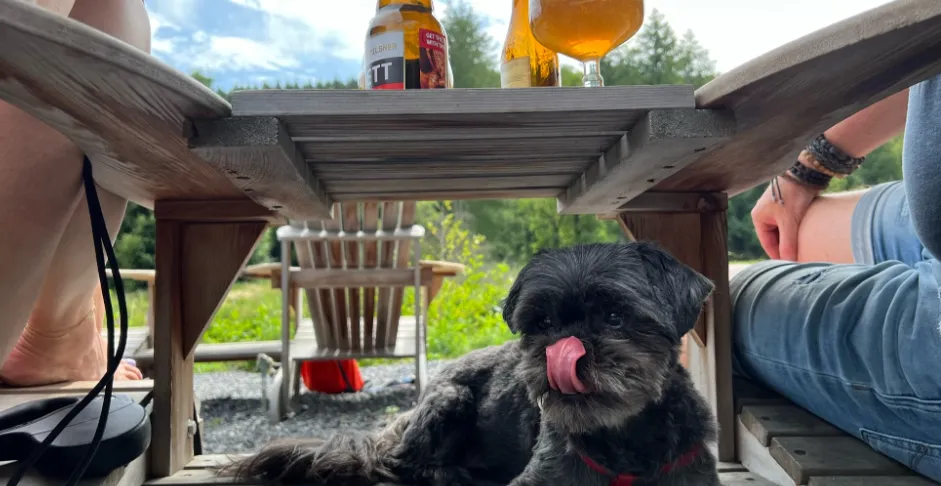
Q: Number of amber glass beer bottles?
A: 2